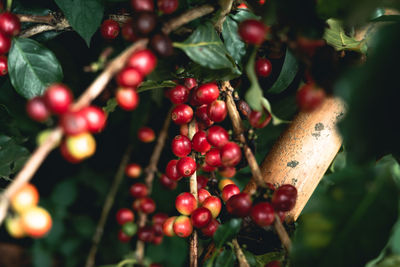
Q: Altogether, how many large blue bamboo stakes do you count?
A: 0